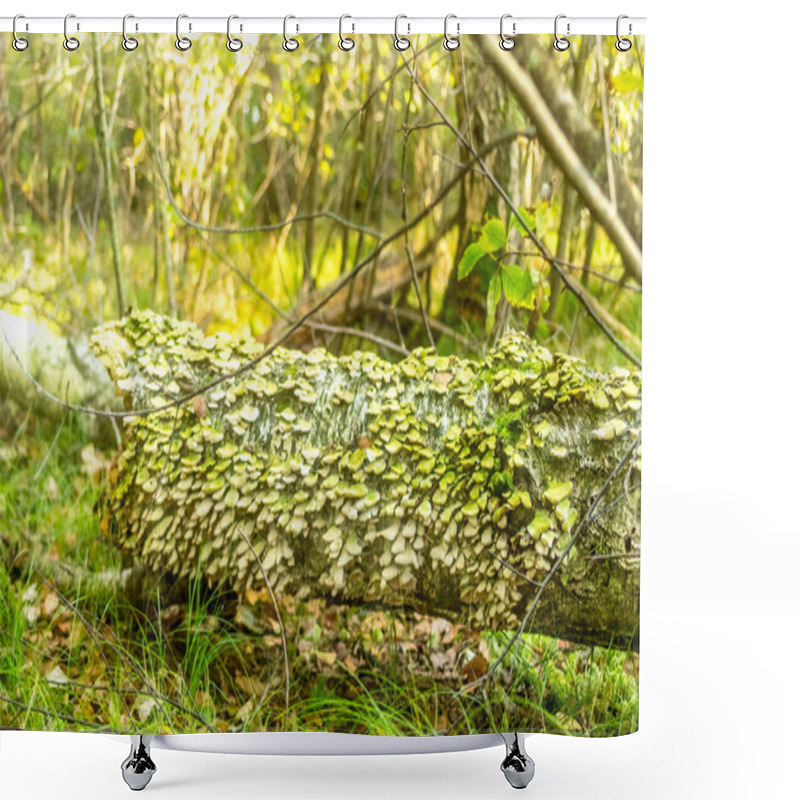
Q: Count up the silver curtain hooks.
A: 12